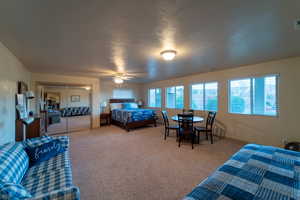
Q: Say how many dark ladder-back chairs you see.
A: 4